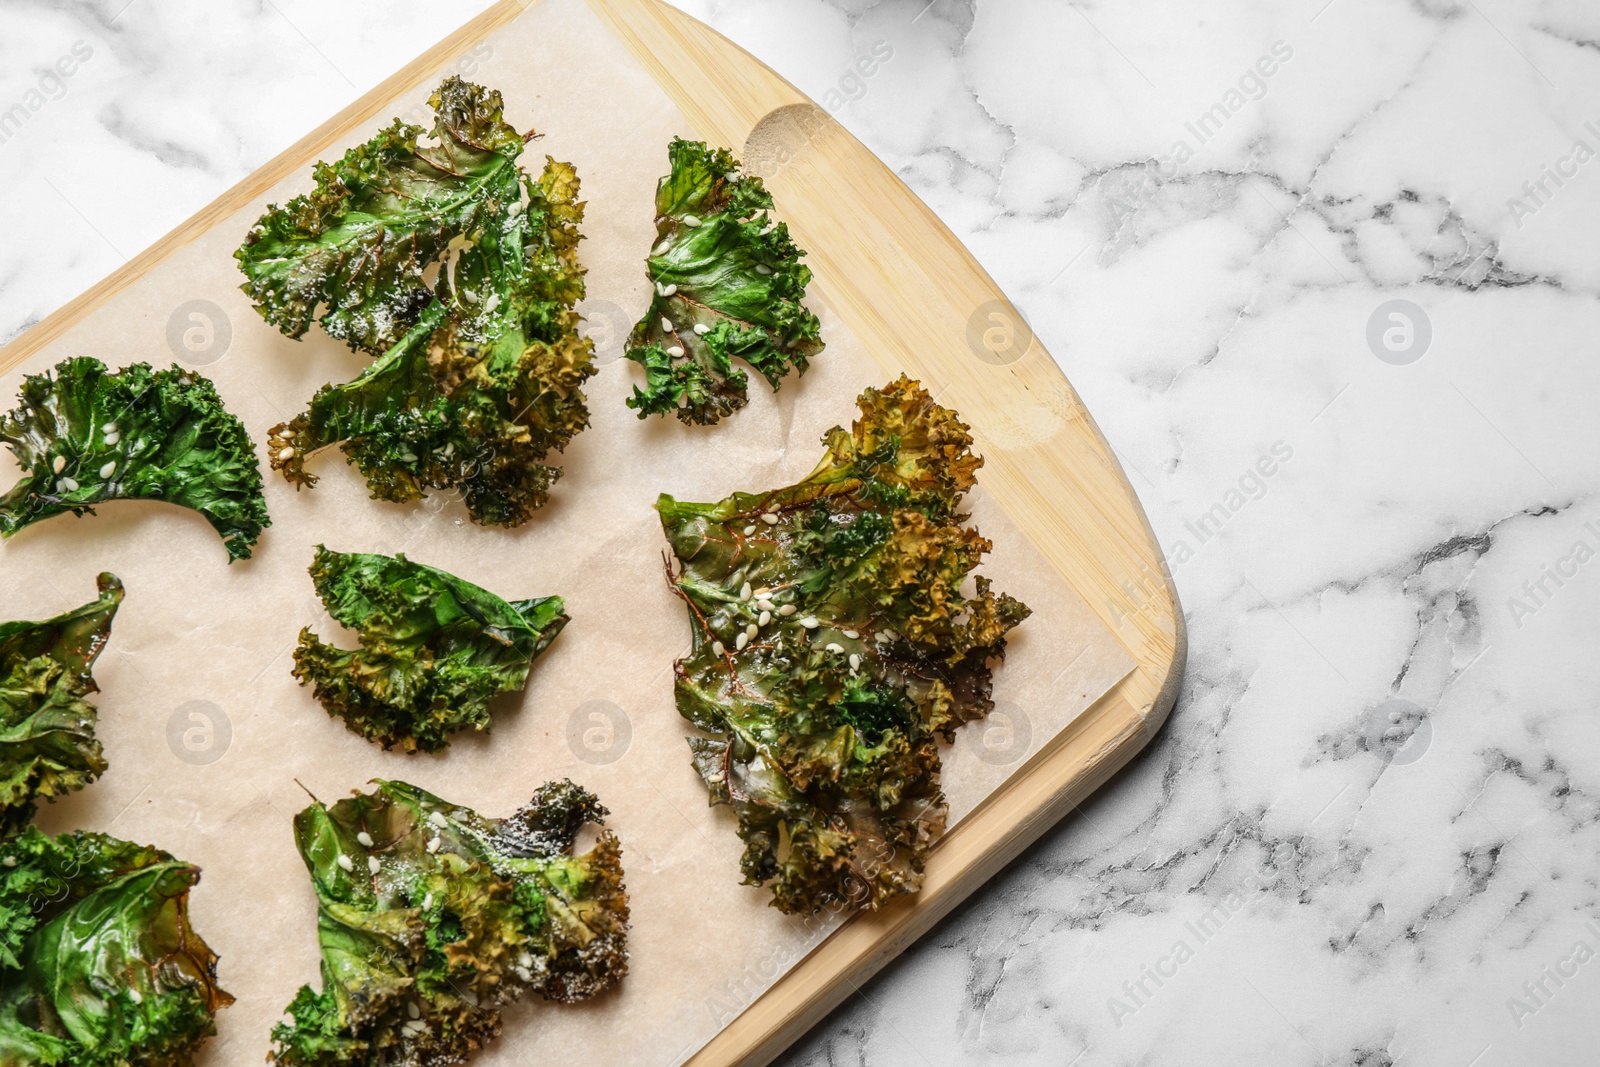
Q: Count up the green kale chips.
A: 8